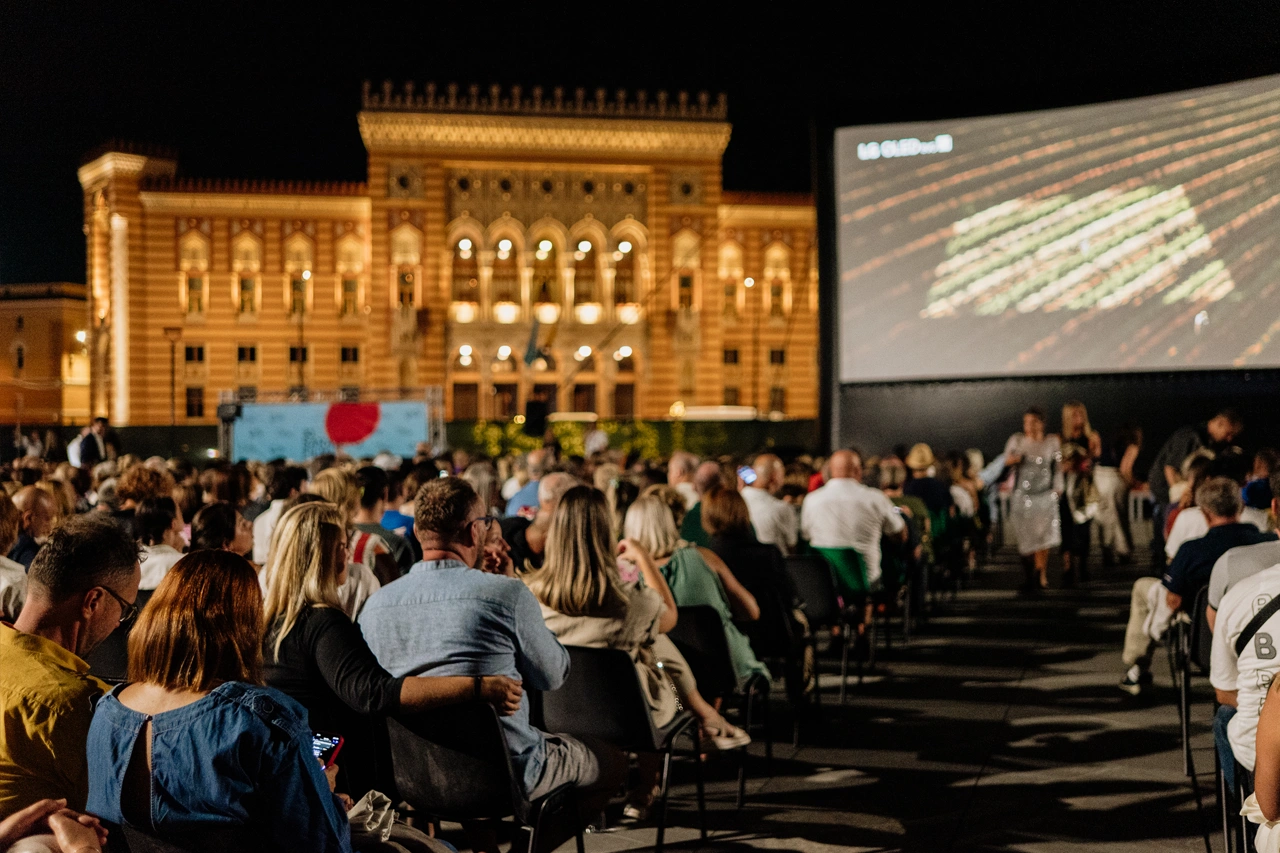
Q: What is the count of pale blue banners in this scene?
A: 1